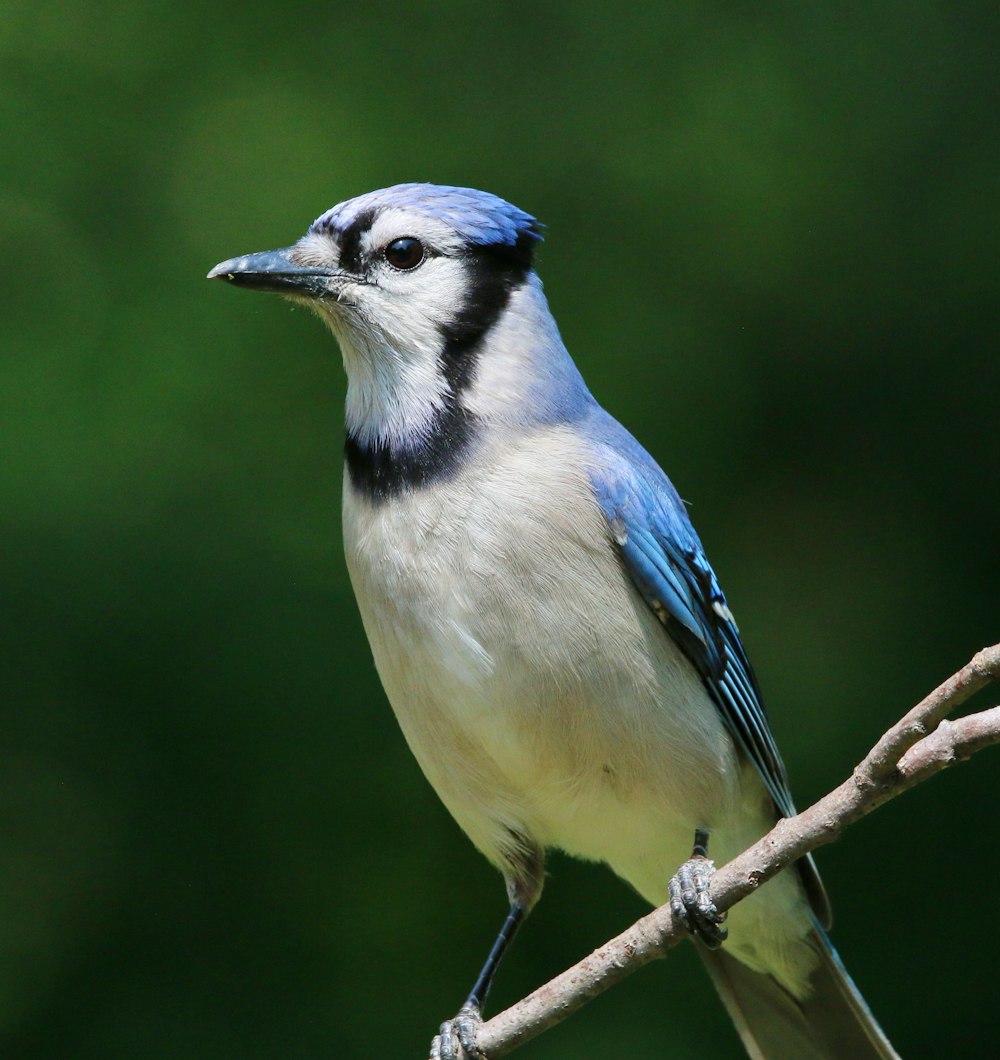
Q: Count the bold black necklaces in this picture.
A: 1